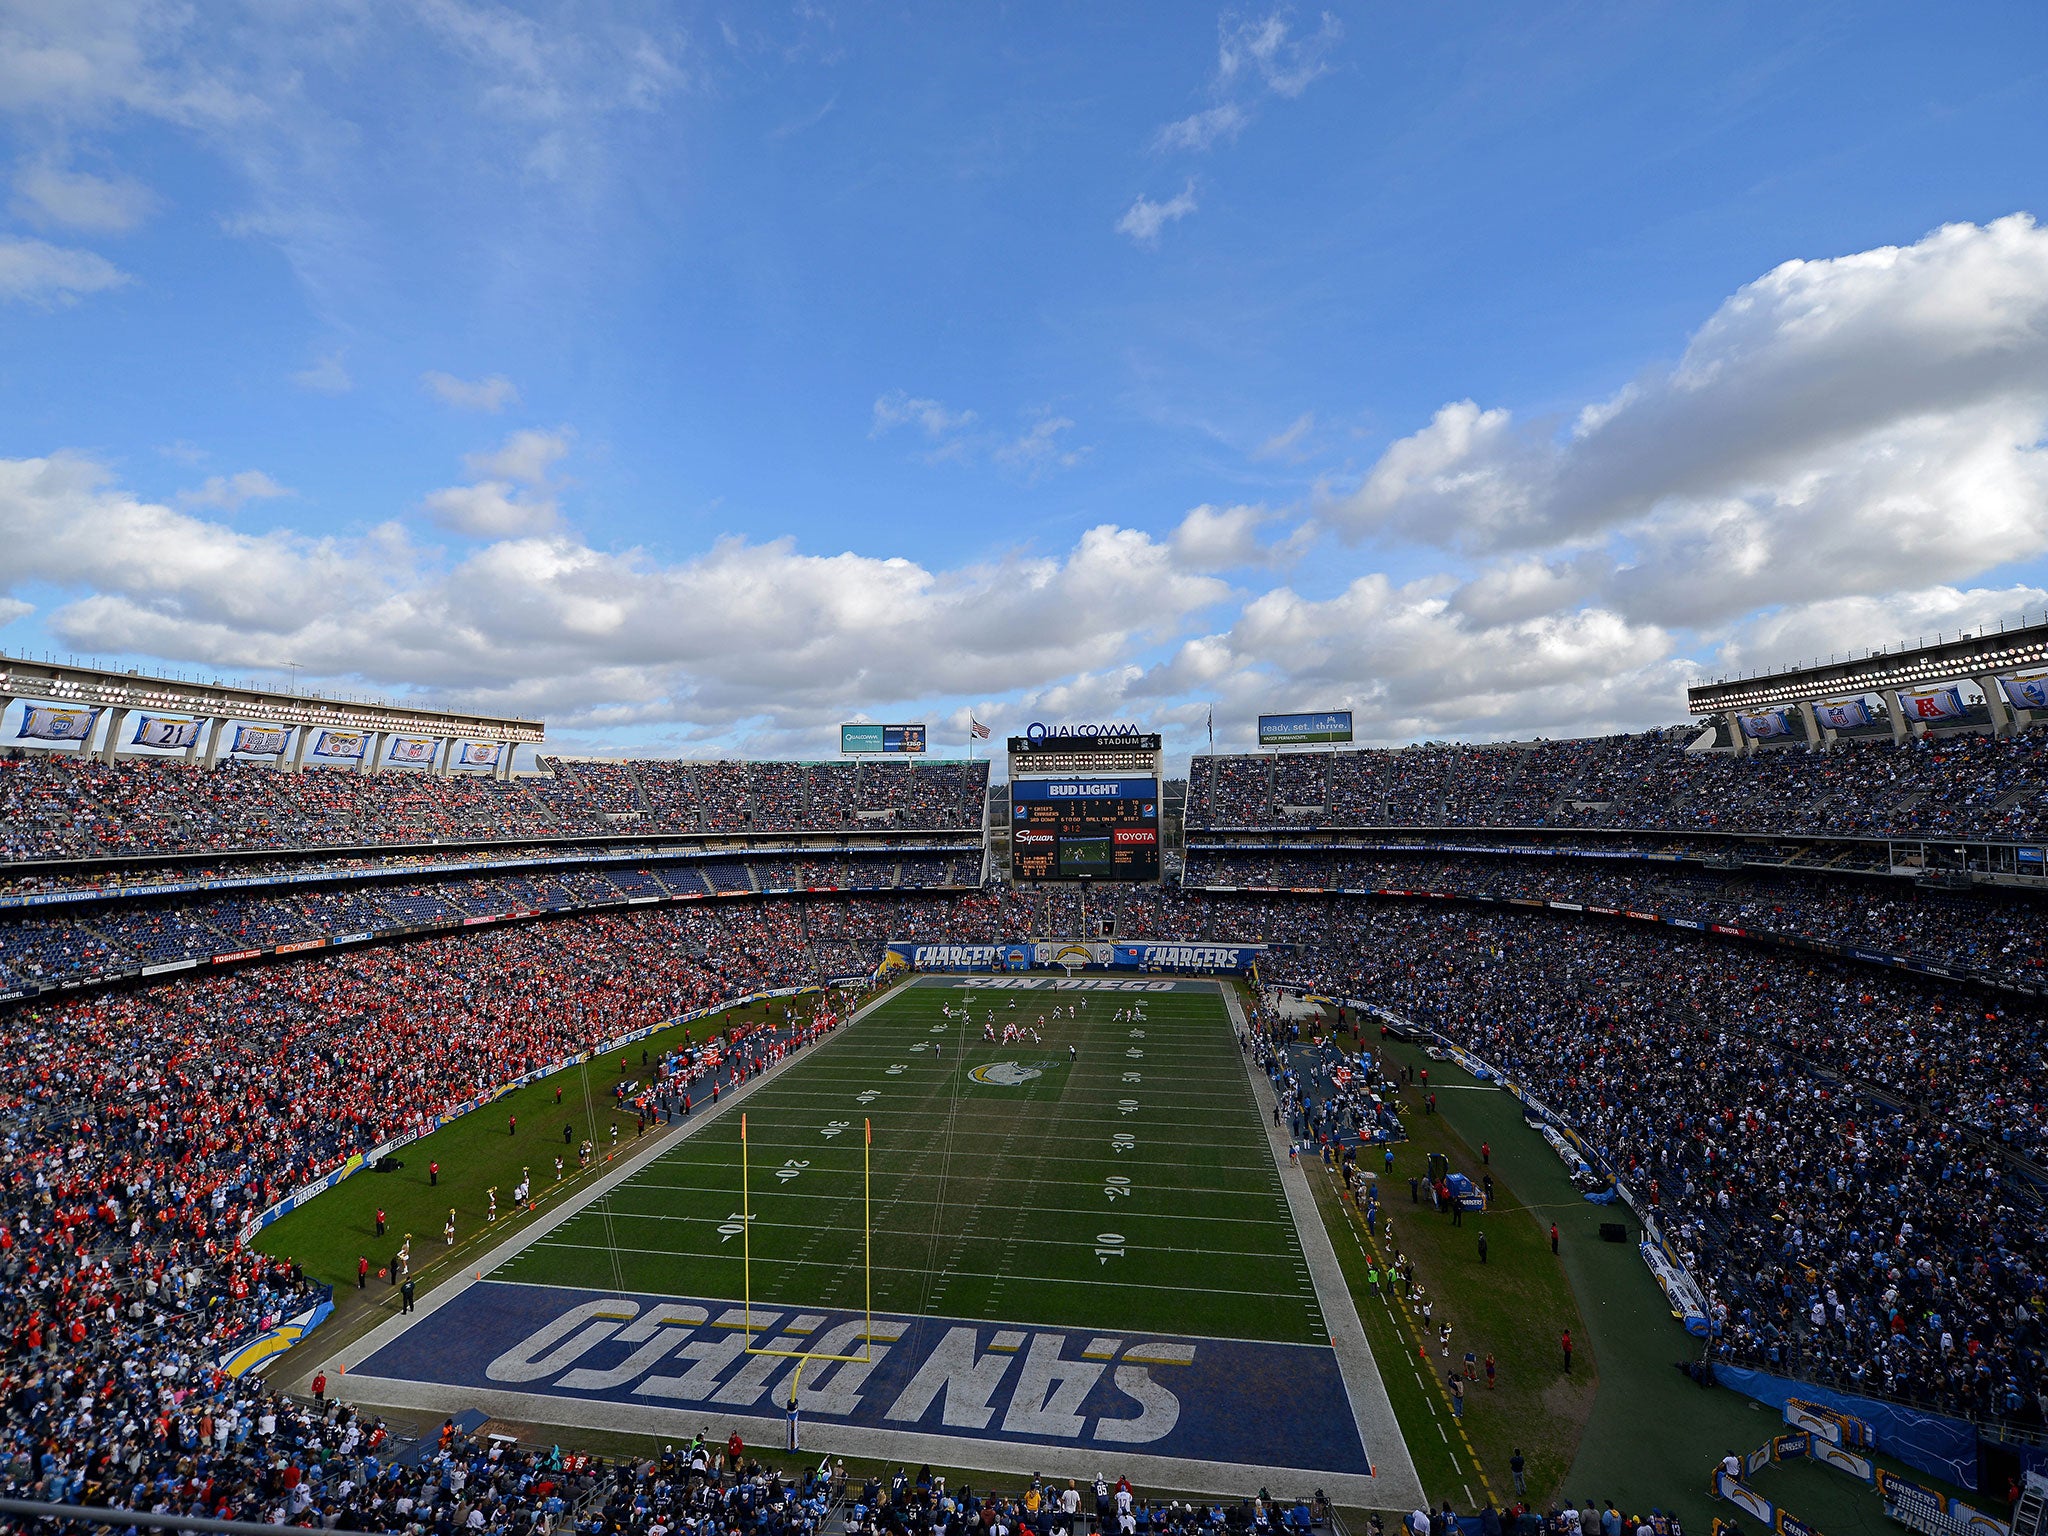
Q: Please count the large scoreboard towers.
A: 1